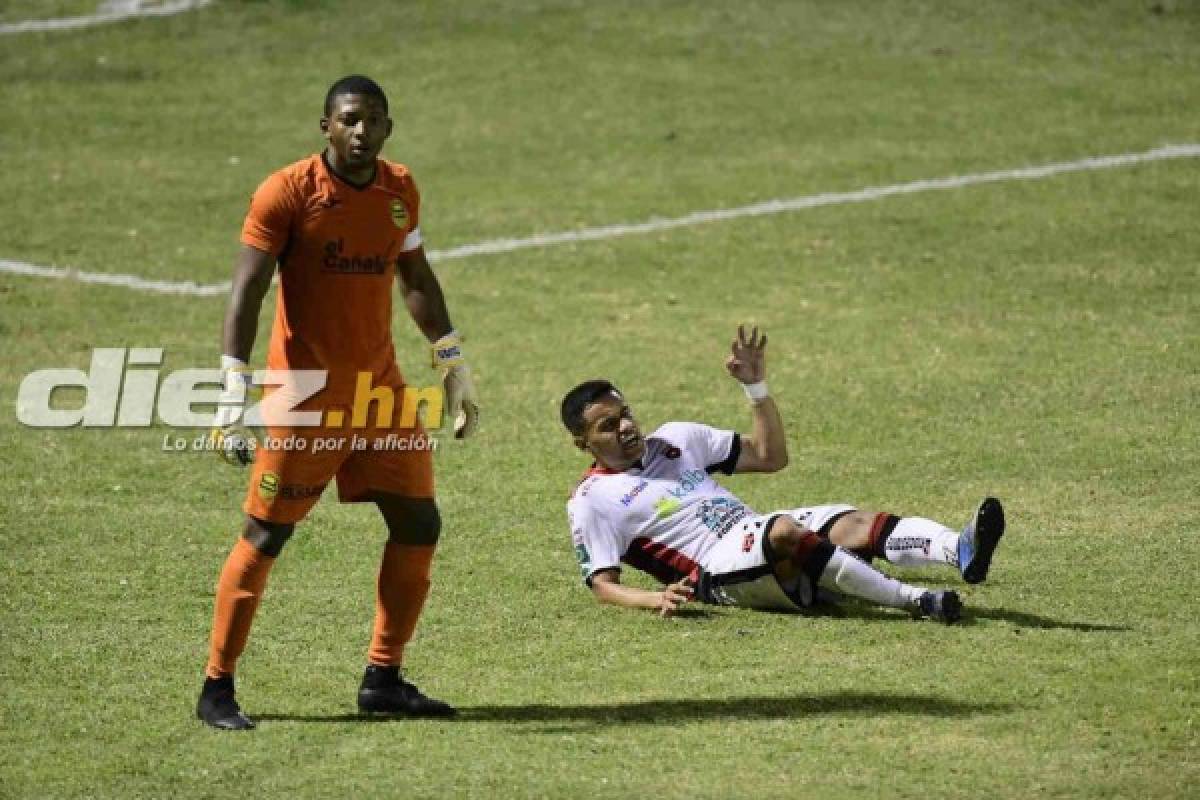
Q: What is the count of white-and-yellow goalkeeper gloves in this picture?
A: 2